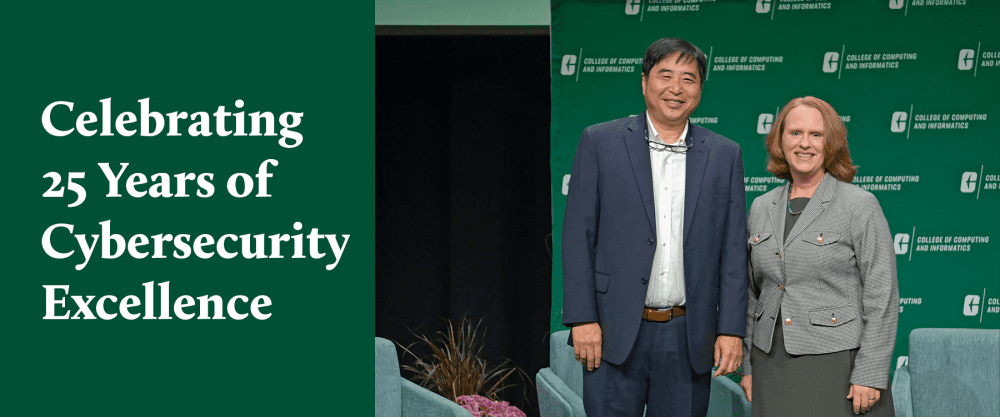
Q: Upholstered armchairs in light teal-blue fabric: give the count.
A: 3